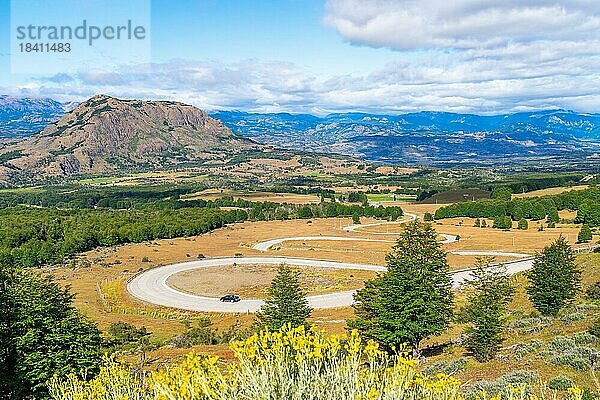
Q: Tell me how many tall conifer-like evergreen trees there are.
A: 4